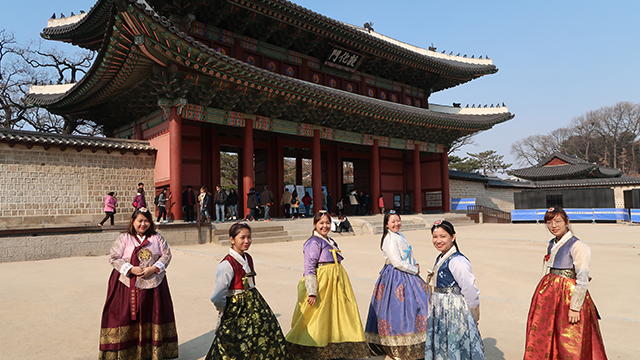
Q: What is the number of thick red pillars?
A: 6